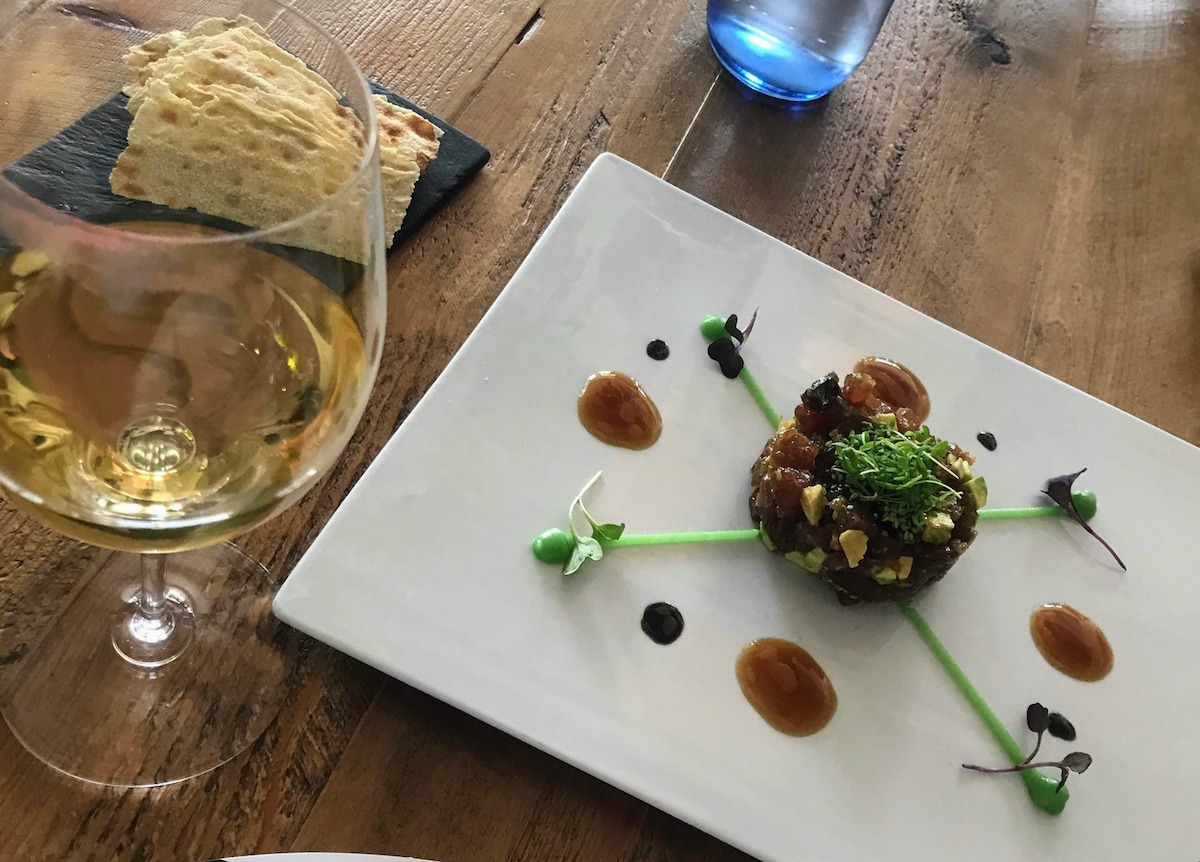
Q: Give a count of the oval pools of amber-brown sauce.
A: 4